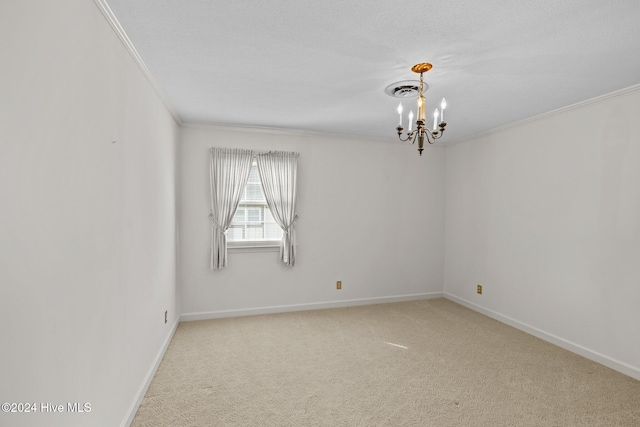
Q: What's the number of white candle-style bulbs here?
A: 5